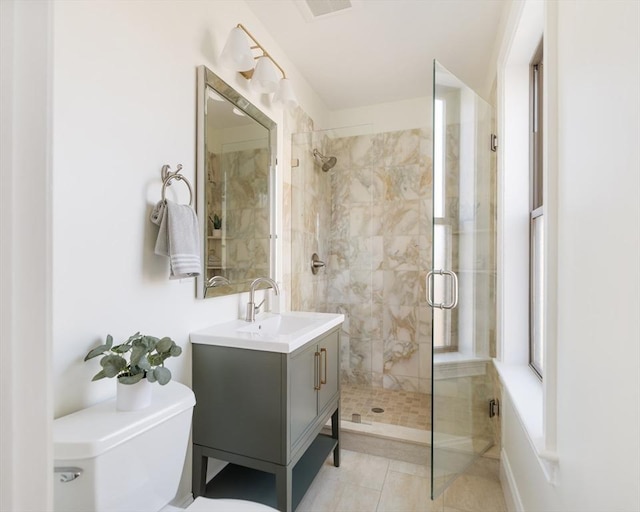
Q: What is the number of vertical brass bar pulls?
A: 2